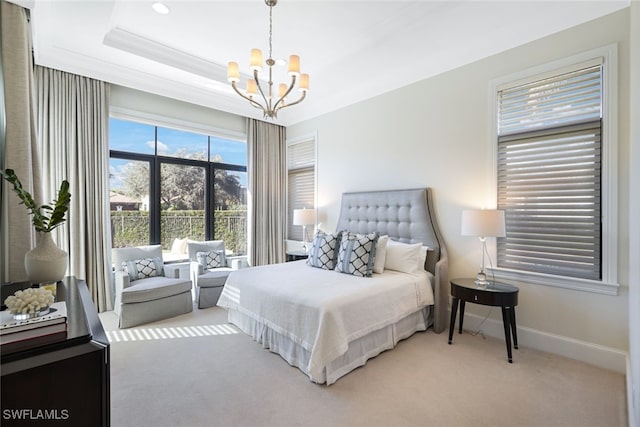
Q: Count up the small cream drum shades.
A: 6